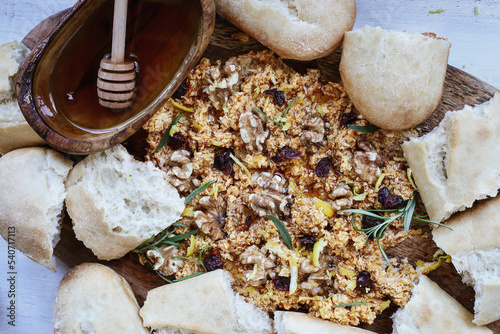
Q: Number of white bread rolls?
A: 11